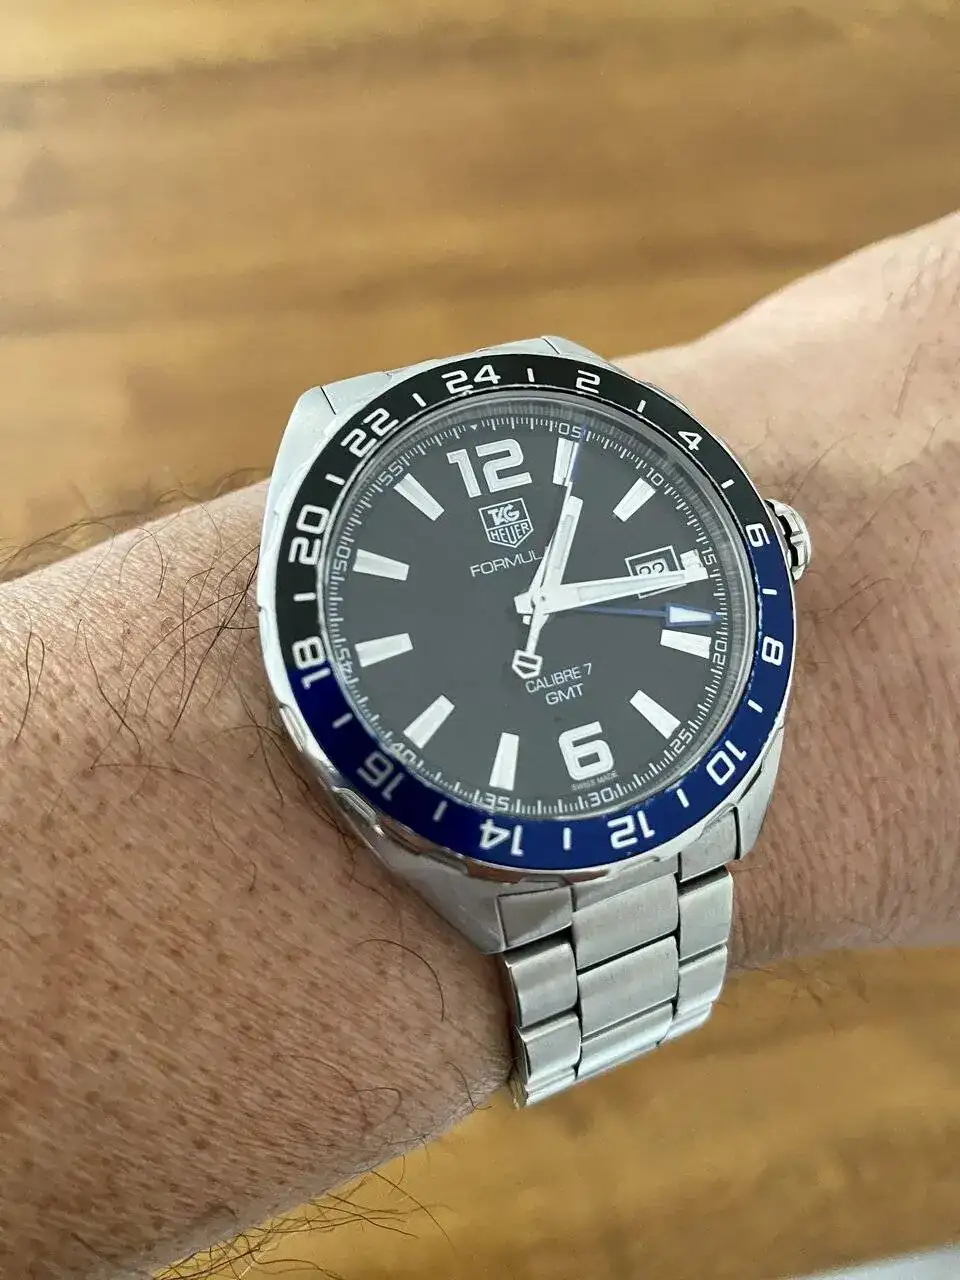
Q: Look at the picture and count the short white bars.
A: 12